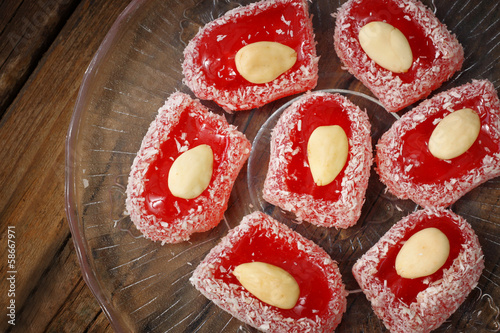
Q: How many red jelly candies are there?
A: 7